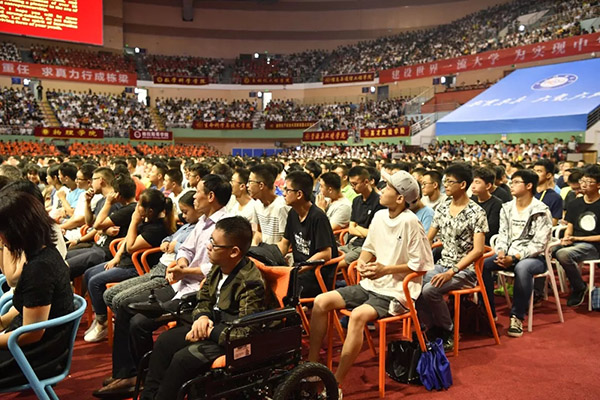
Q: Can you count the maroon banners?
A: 9